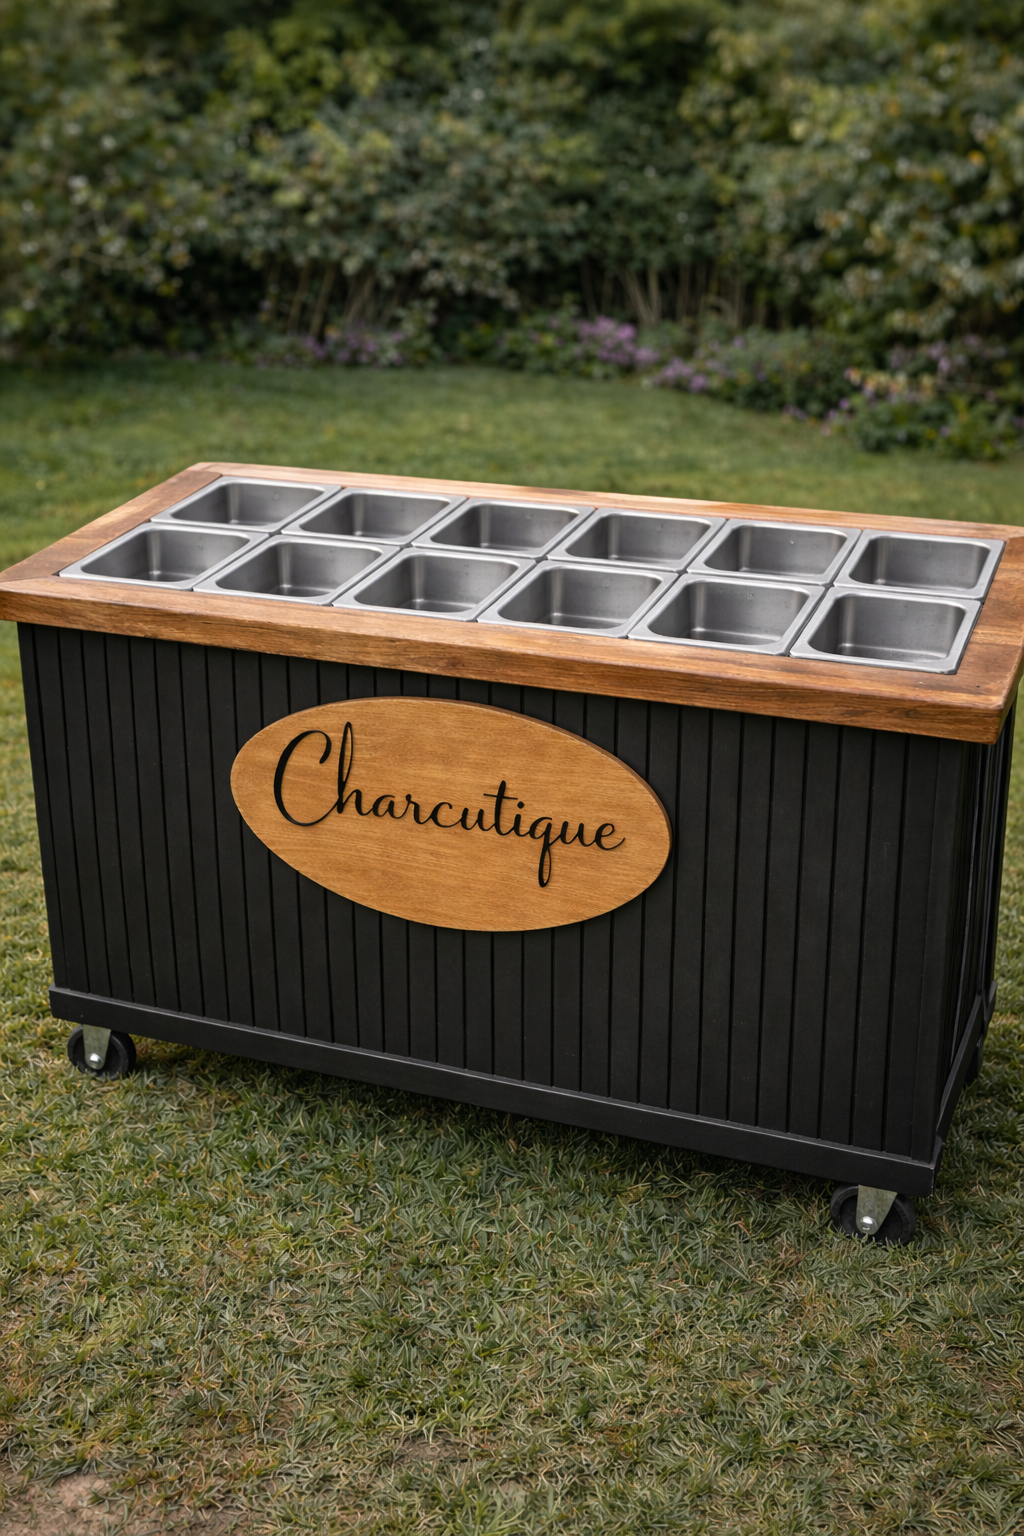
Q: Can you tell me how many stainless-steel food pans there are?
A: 12